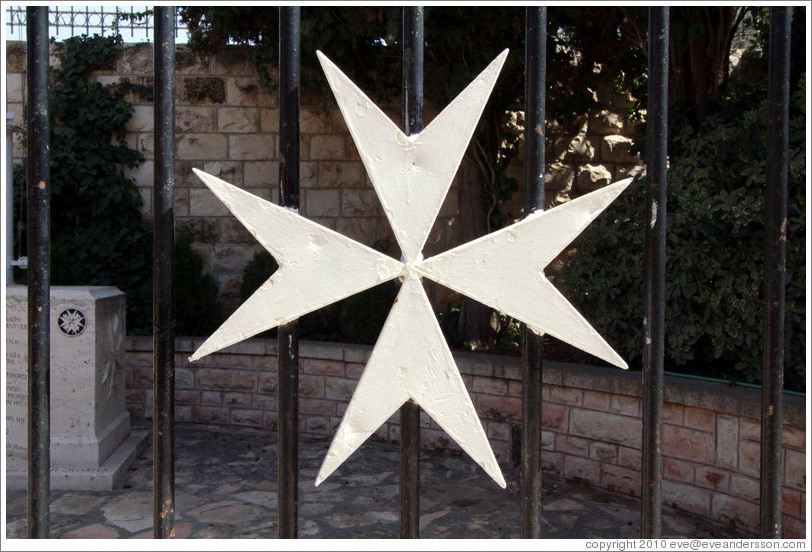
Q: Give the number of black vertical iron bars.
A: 7